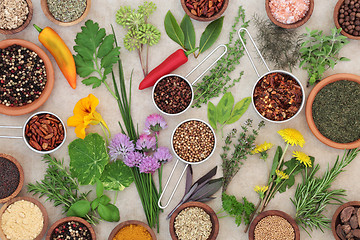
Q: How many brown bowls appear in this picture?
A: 14